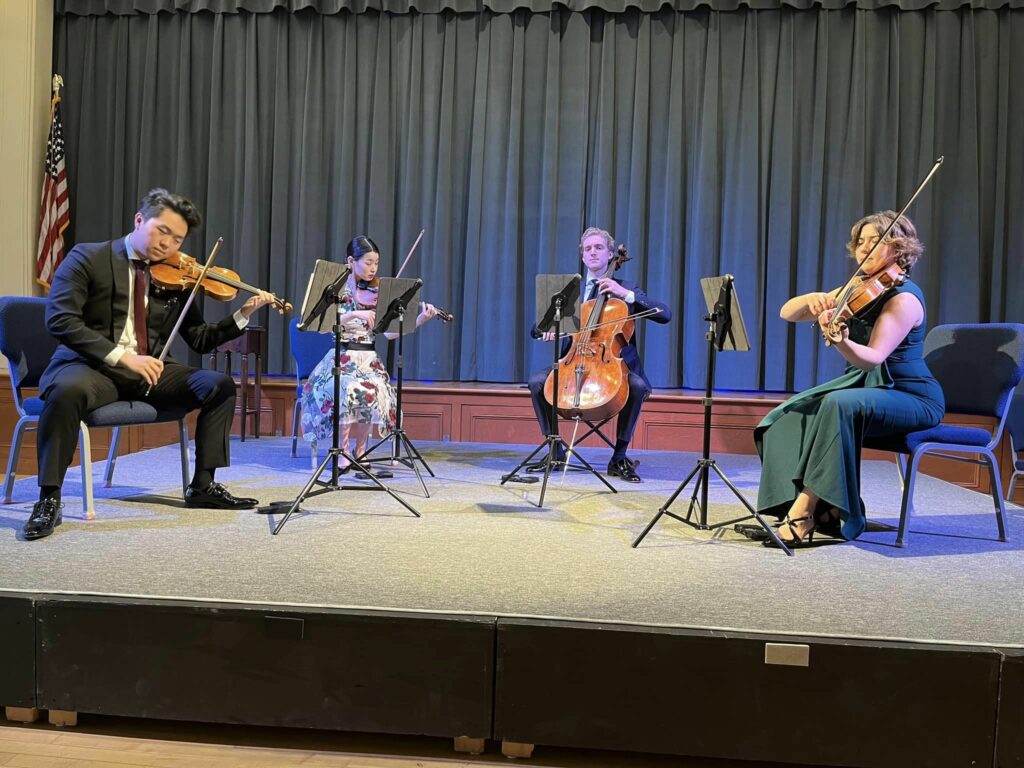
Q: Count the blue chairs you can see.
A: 4